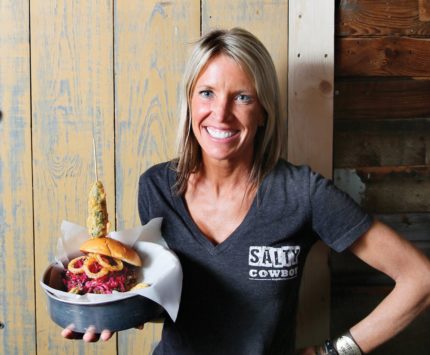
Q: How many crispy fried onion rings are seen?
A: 3